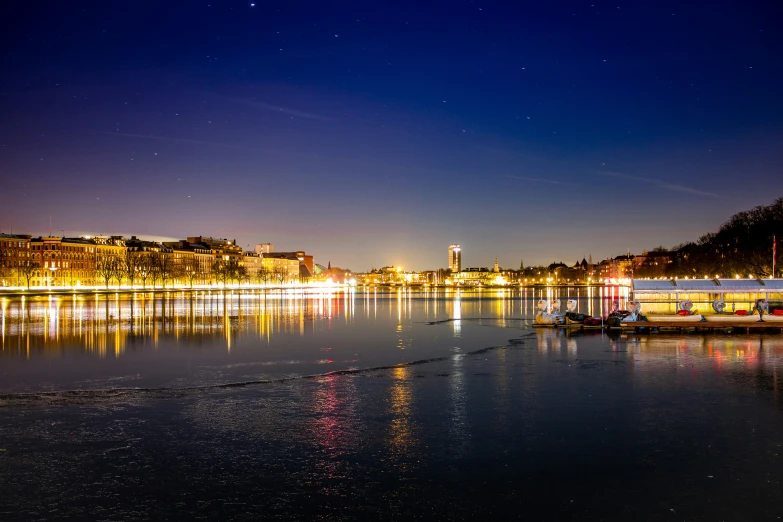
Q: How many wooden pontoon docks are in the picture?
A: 1